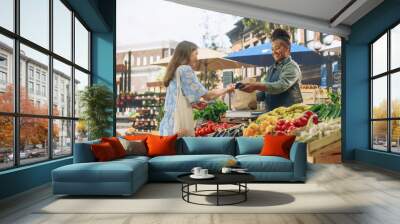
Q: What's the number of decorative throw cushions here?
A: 6